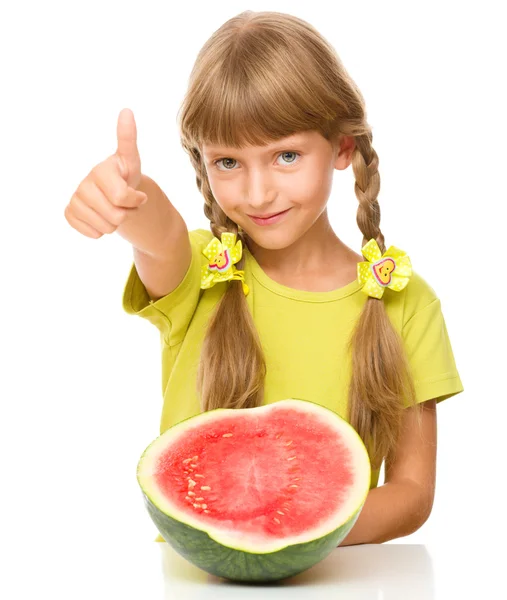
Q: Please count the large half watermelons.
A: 1